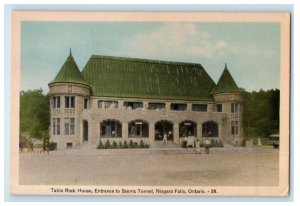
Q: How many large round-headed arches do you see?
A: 5